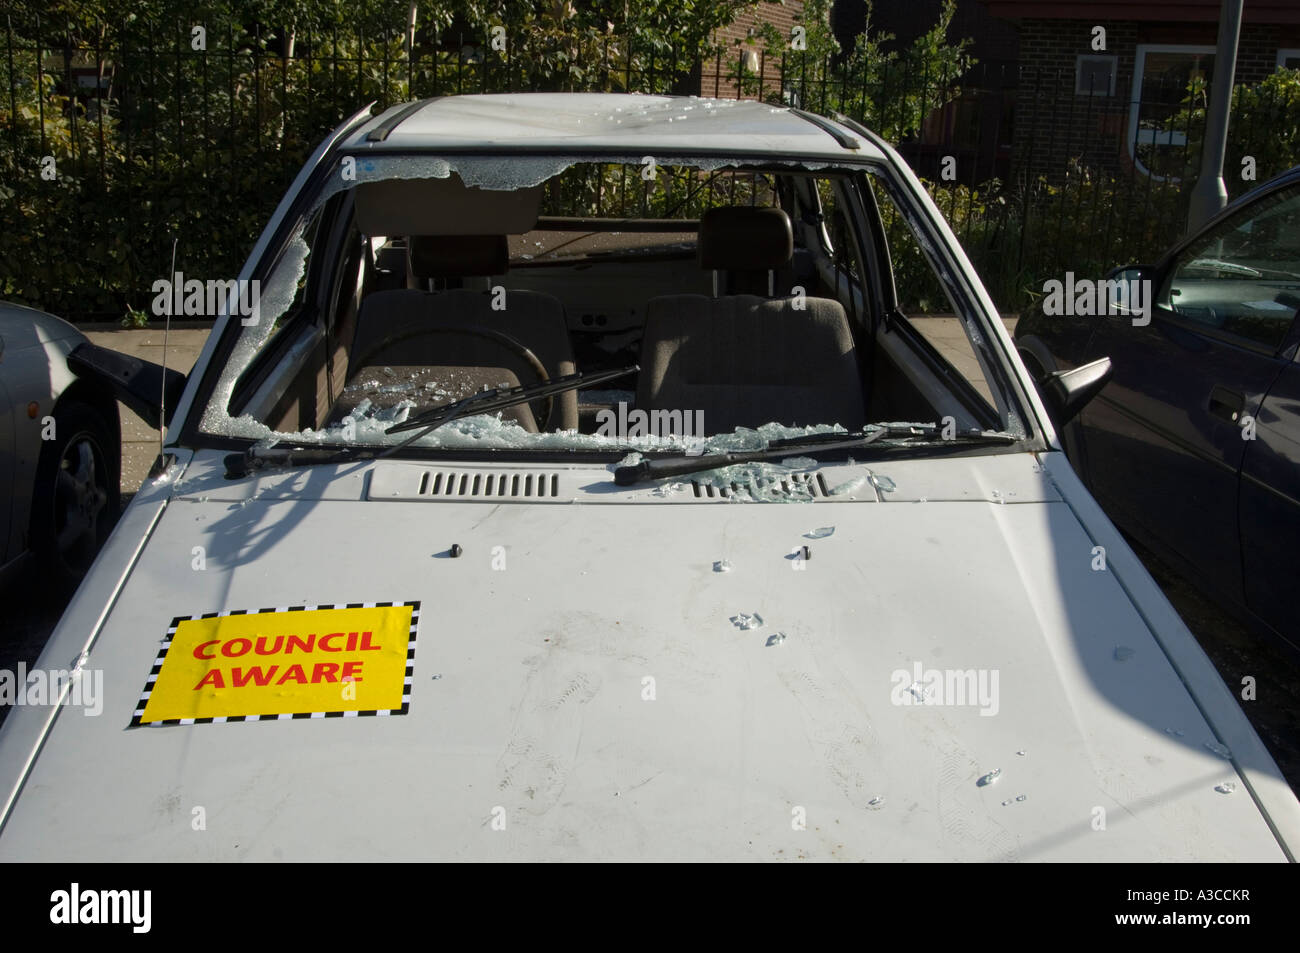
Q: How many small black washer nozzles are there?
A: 2